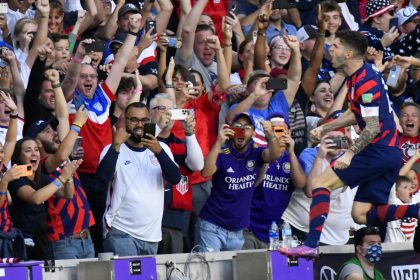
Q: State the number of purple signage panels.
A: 3